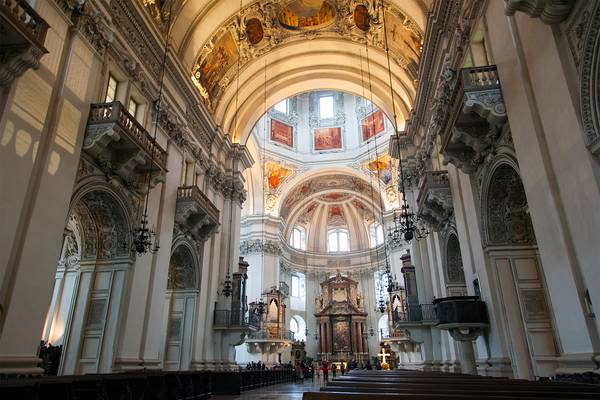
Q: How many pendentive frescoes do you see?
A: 2